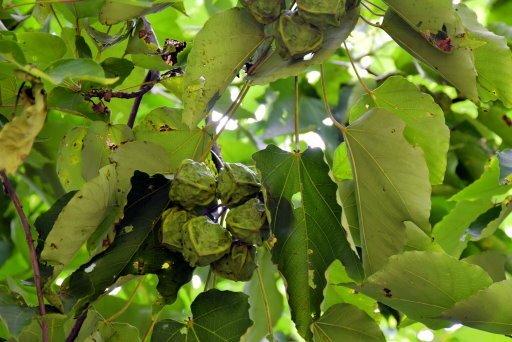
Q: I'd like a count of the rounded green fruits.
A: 9